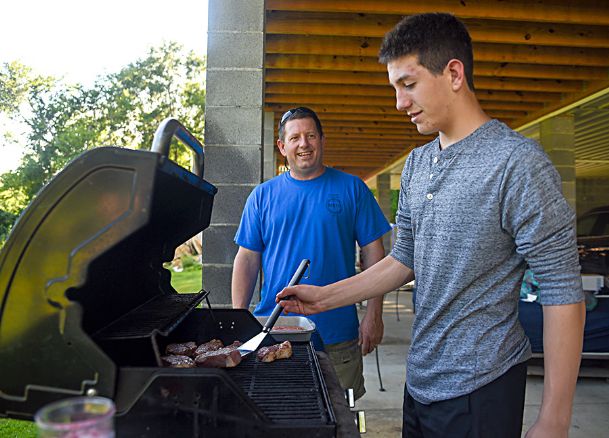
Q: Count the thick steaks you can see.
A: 6